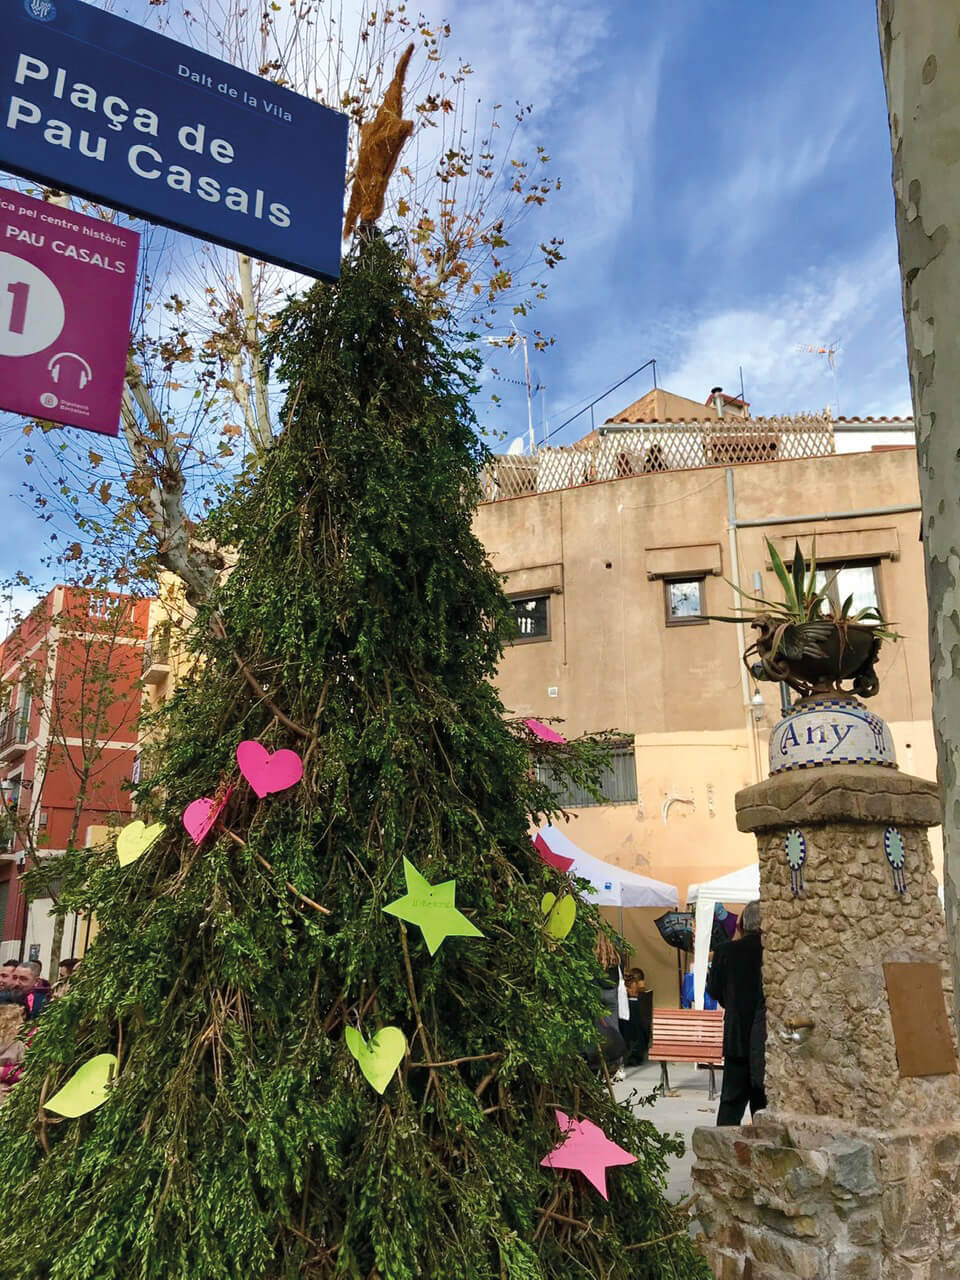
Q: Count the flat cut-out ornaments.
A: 10